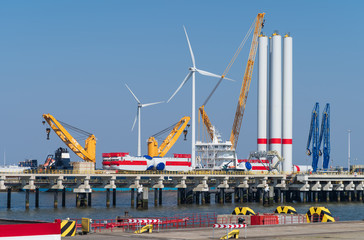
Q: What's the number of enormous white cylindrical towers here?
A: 3